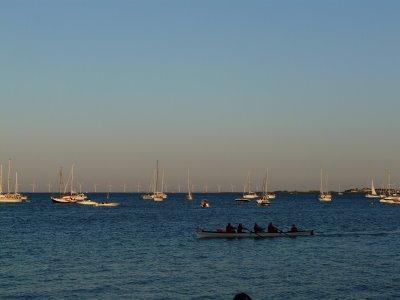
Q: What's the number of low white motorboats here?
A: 2